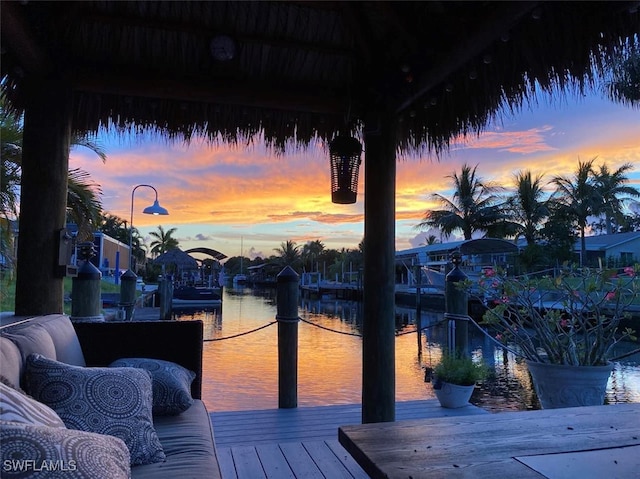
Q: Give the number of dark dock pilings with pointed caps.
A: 4